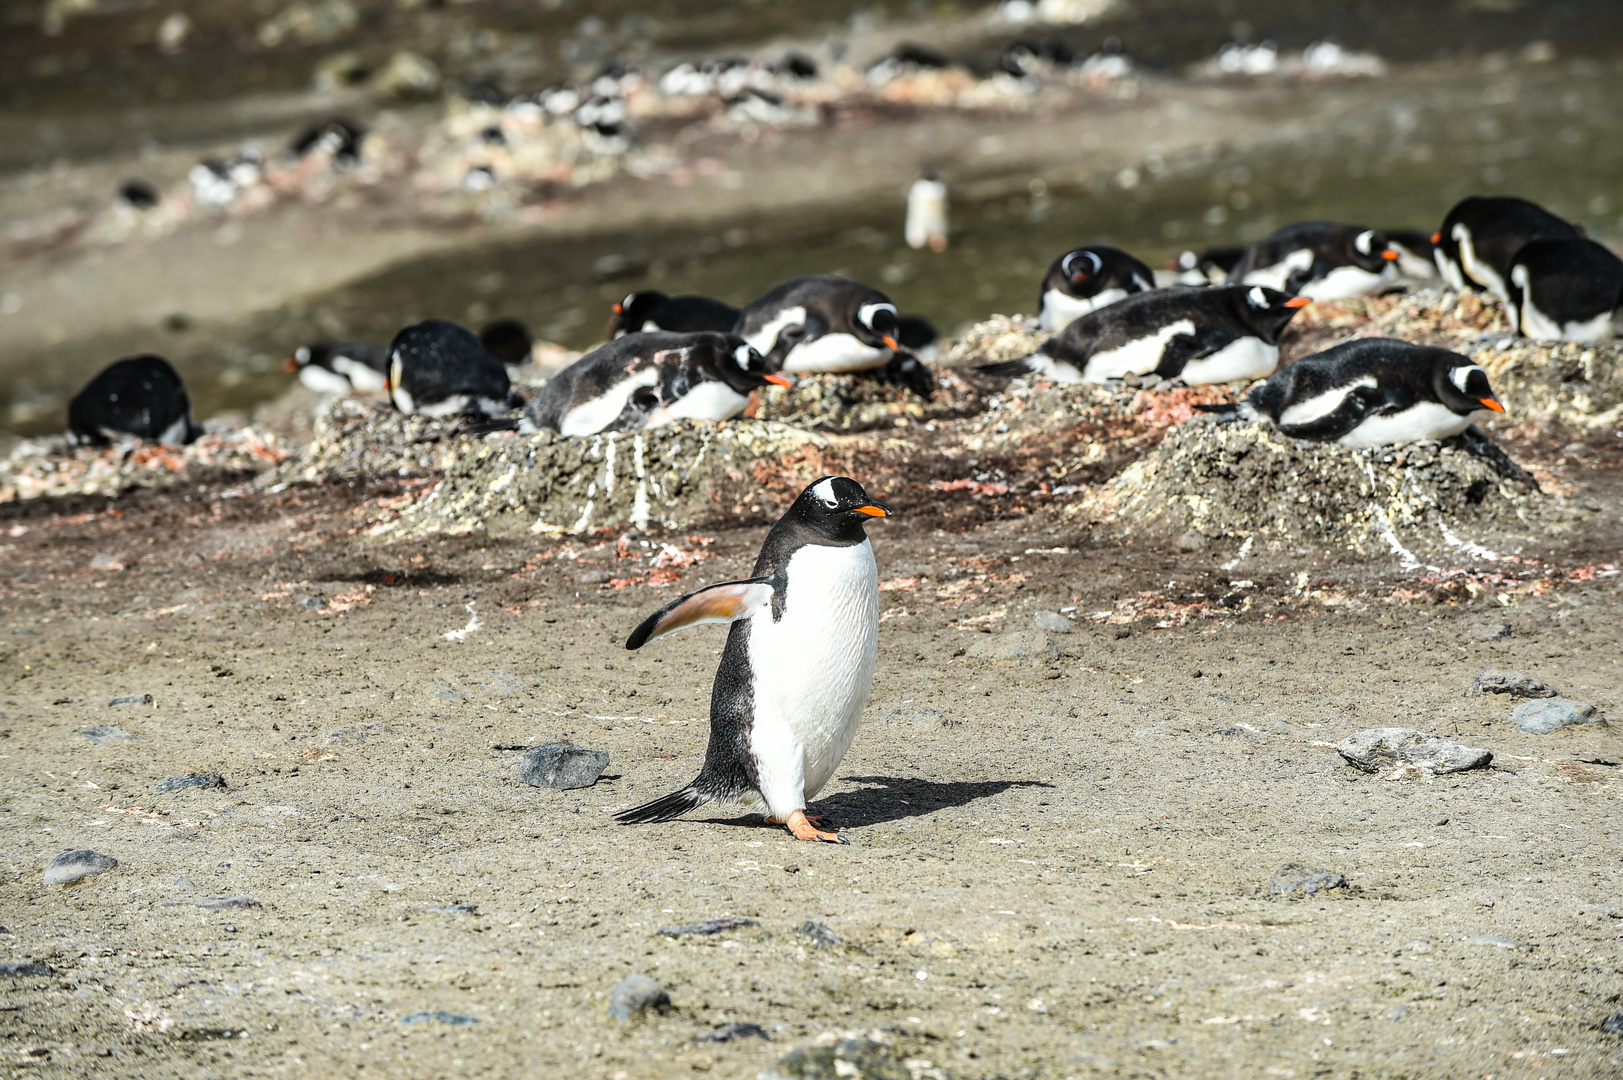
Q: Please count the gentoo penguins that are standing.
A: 2